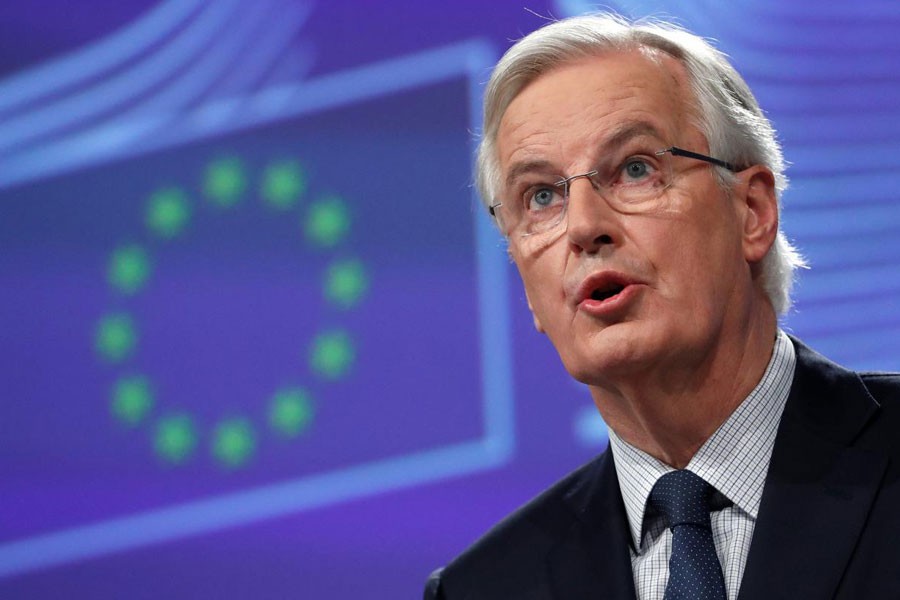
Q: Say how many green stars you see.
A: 12